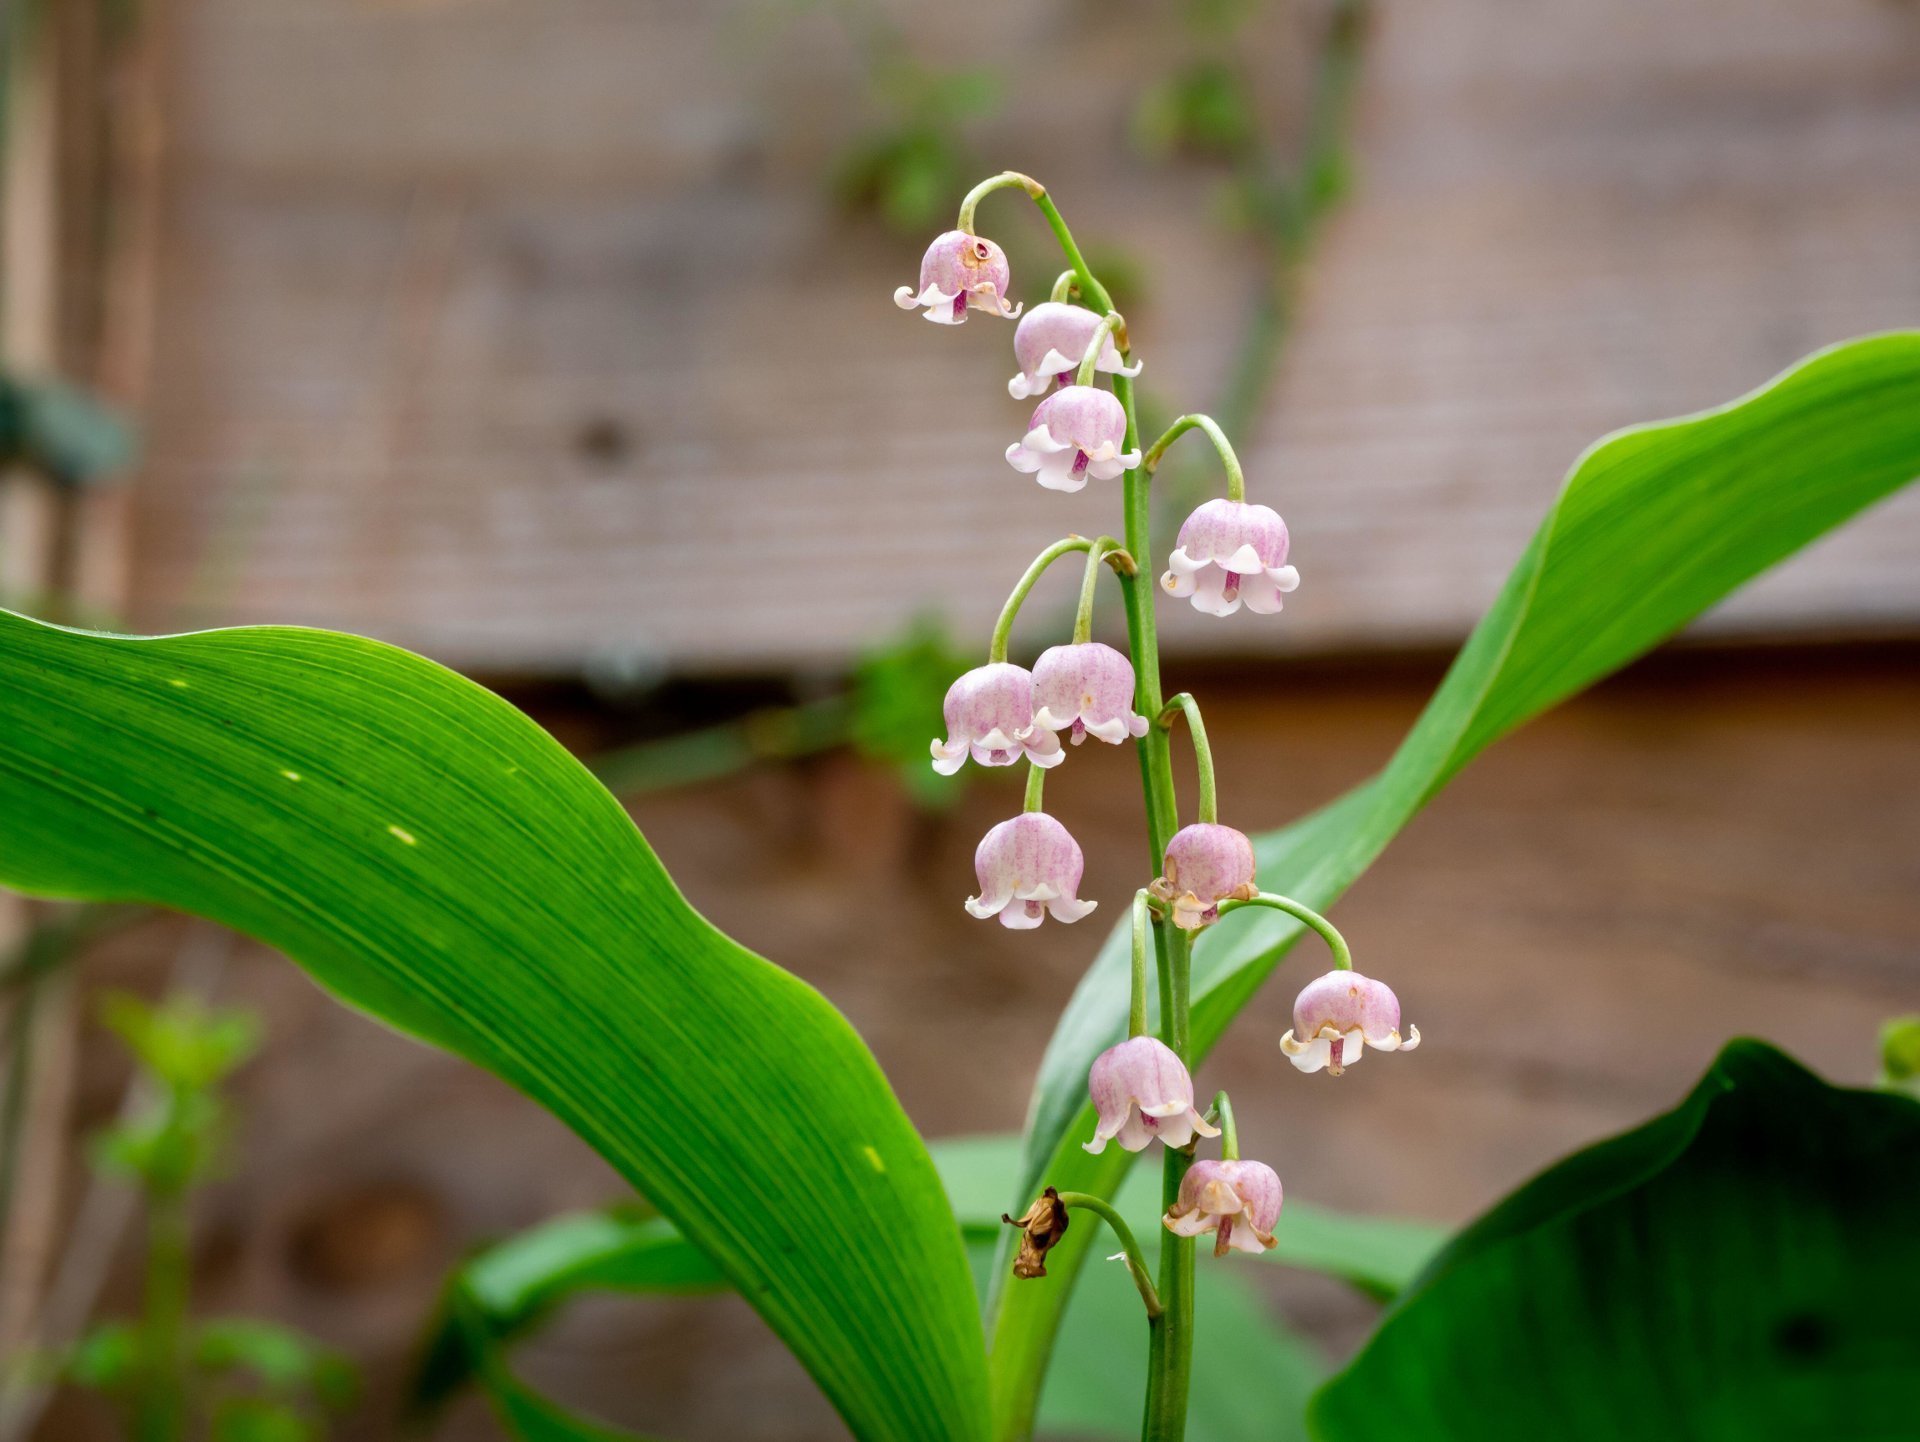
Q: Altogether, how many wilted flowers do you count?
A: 1